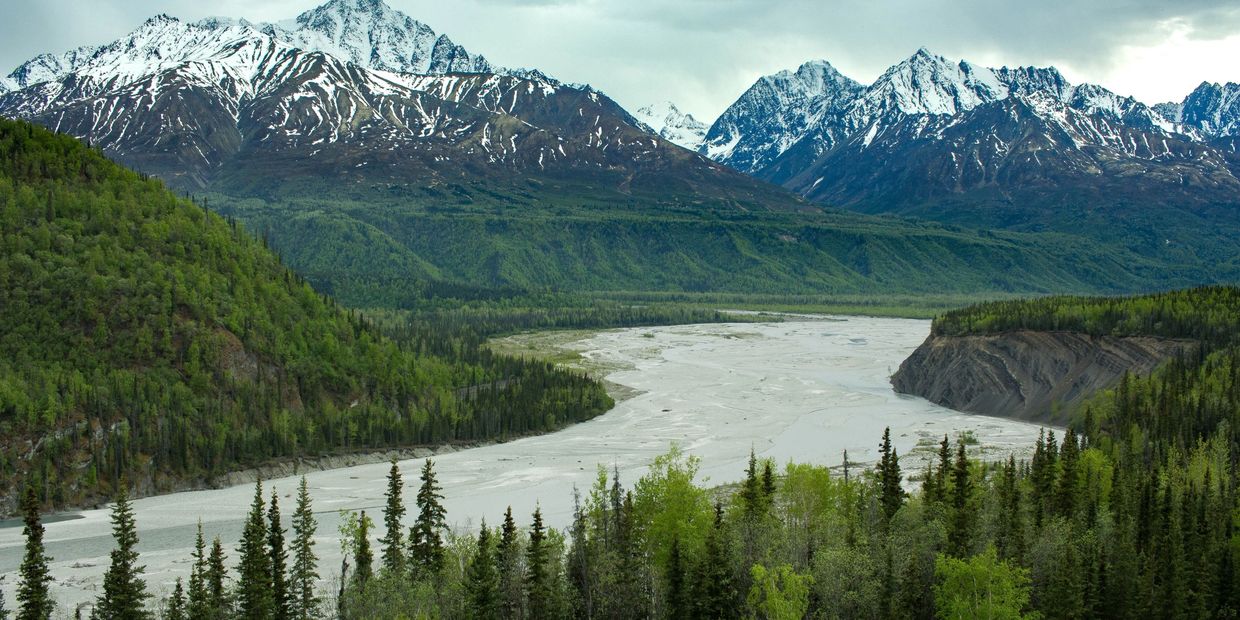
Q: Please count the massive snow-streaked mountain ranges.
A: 2